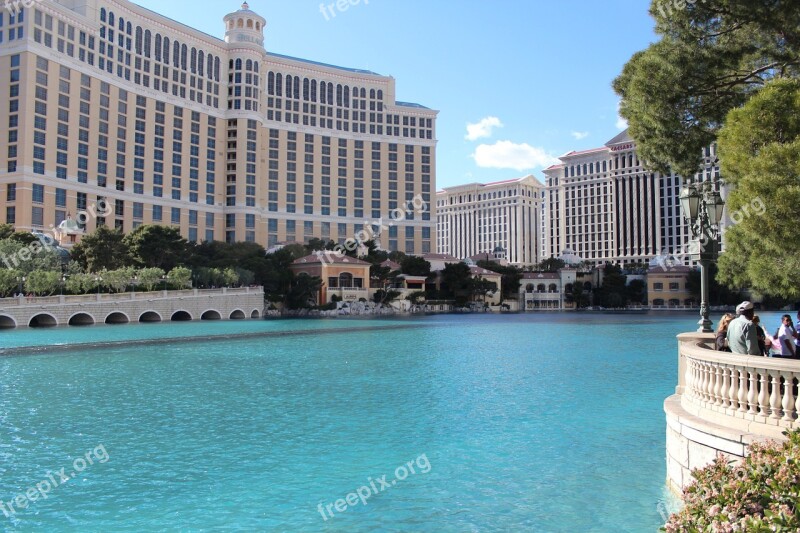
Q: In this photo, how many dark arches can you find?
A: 9